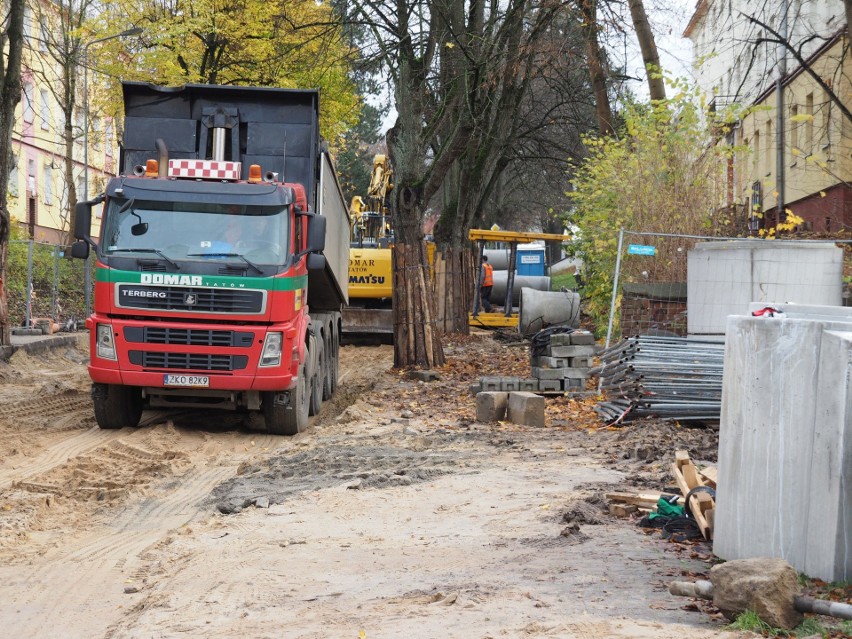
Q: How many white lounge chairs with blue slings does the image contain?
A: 0